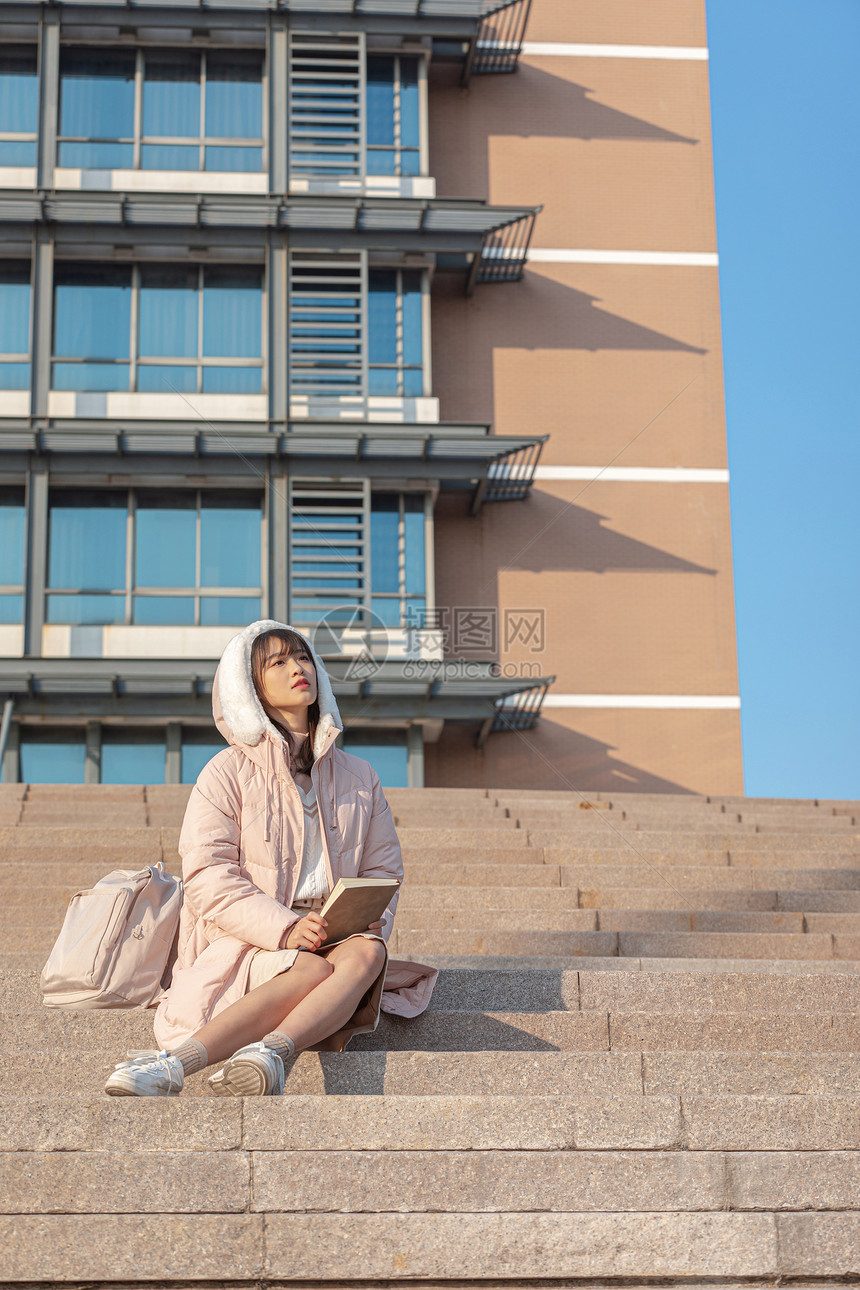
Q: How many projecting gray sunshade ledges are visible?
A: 4